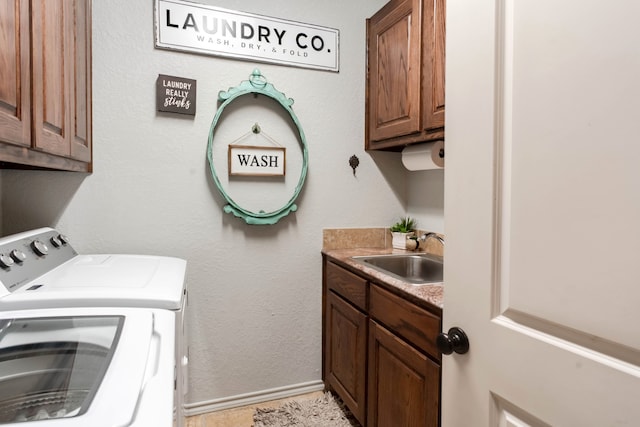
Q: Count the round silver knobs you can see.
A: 5